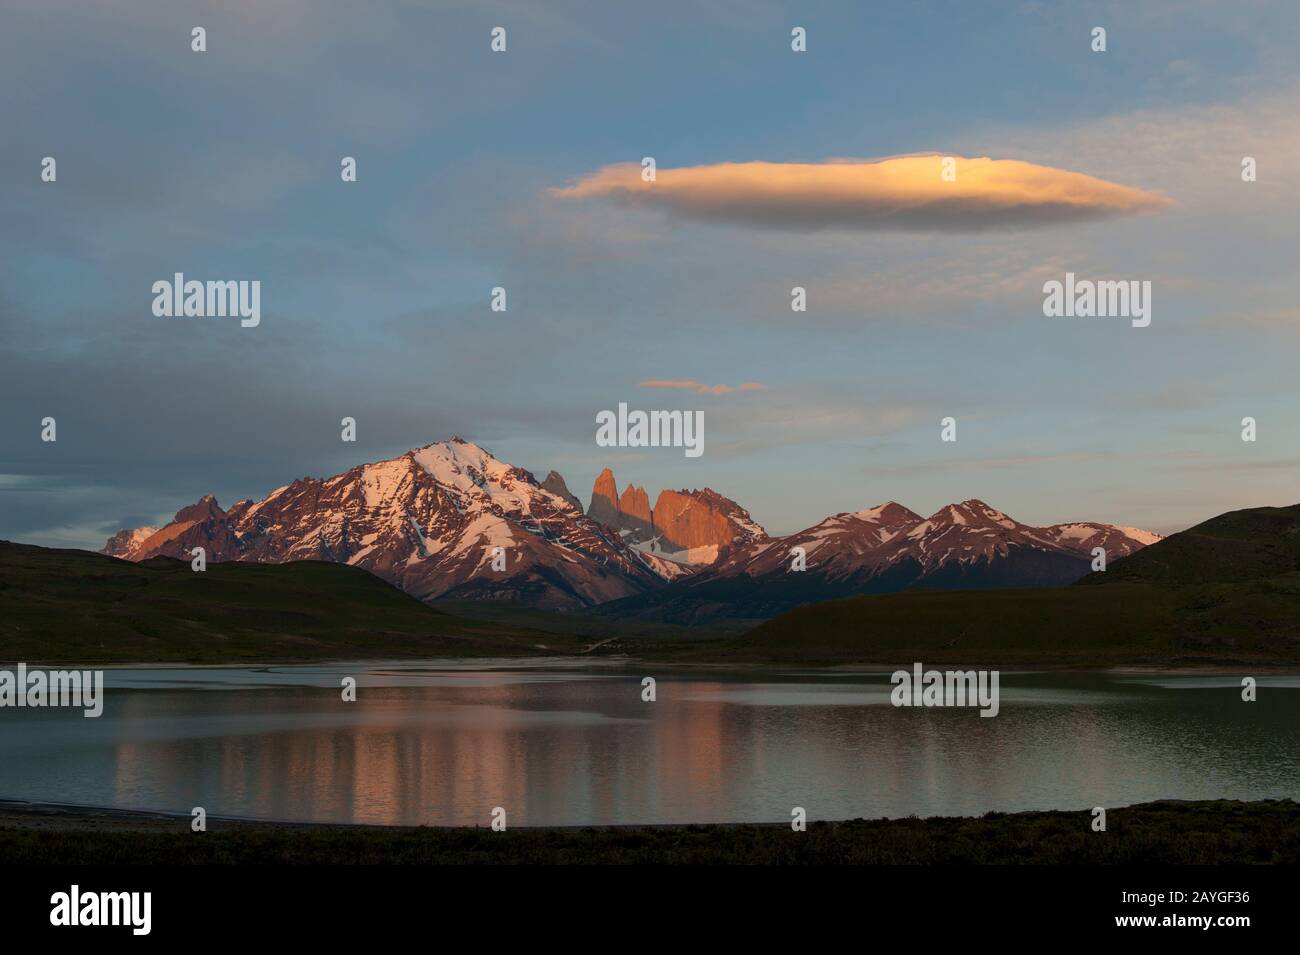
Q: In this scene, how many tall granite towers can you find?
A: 3